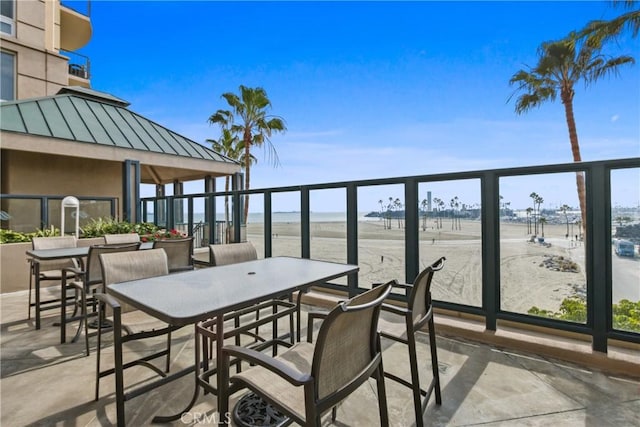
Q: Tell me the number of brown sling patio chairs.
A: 8